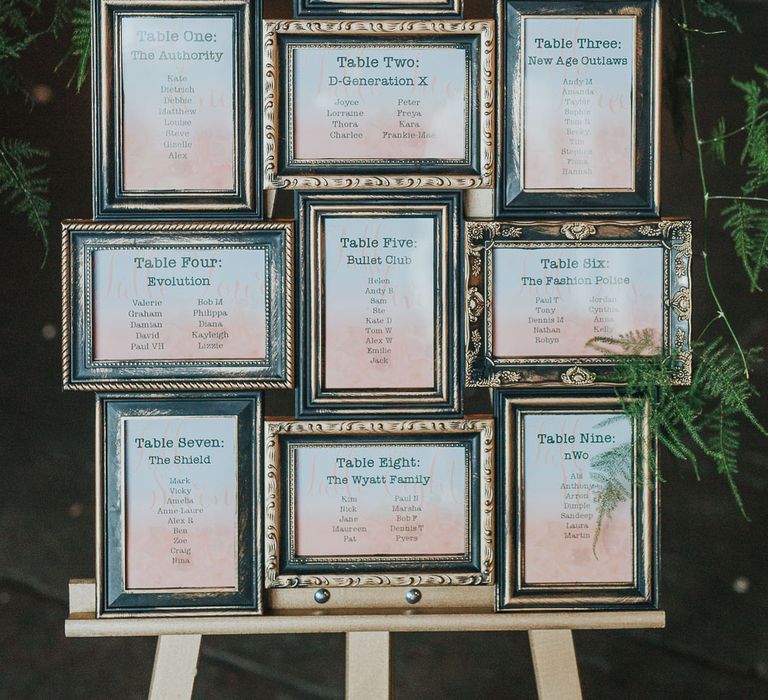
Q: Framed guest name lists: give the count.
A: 9